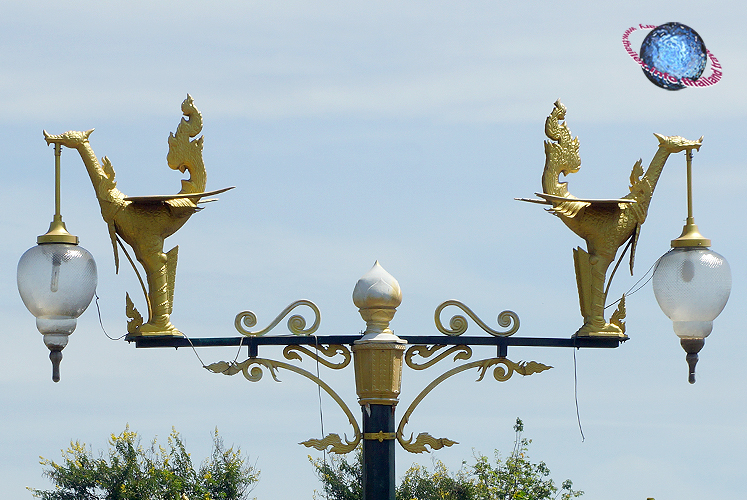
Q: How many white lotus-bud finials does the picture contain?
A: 1